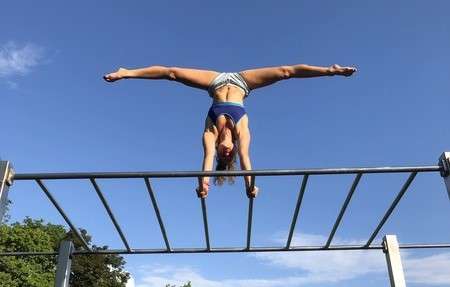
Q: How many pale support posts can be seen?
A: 4